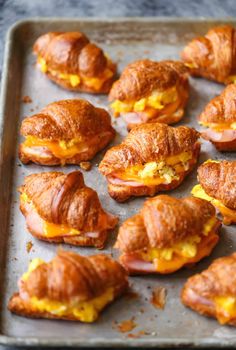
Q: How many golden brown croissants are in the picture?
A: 11